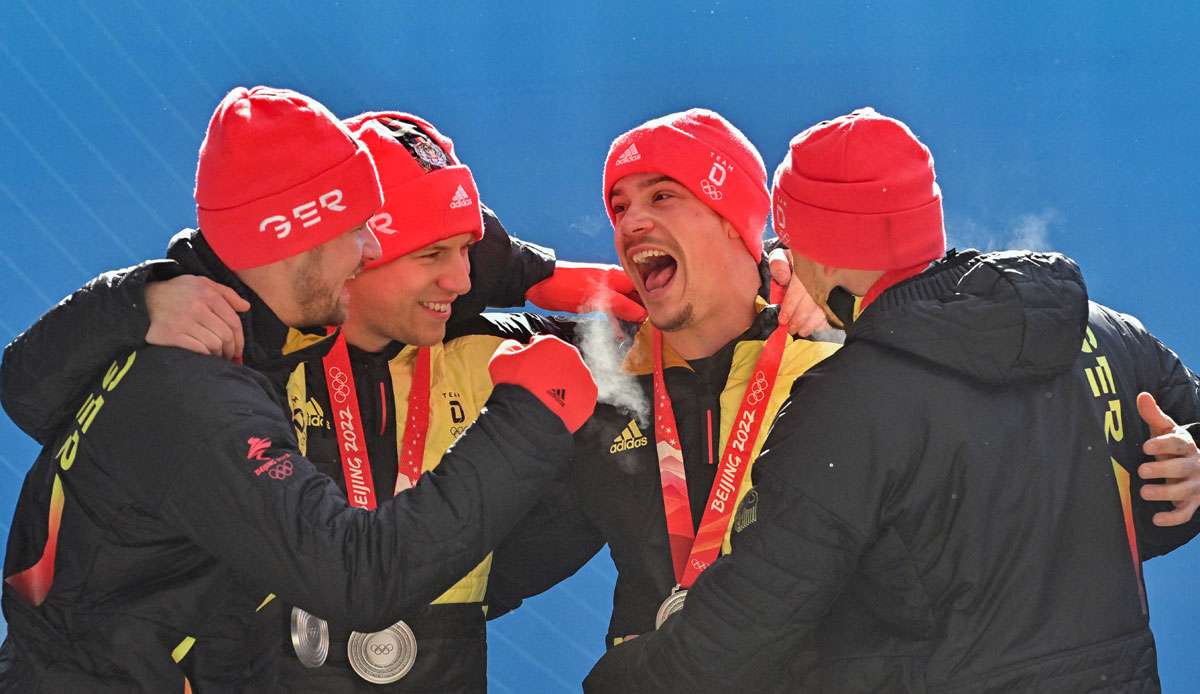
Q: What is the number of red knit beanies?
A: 4